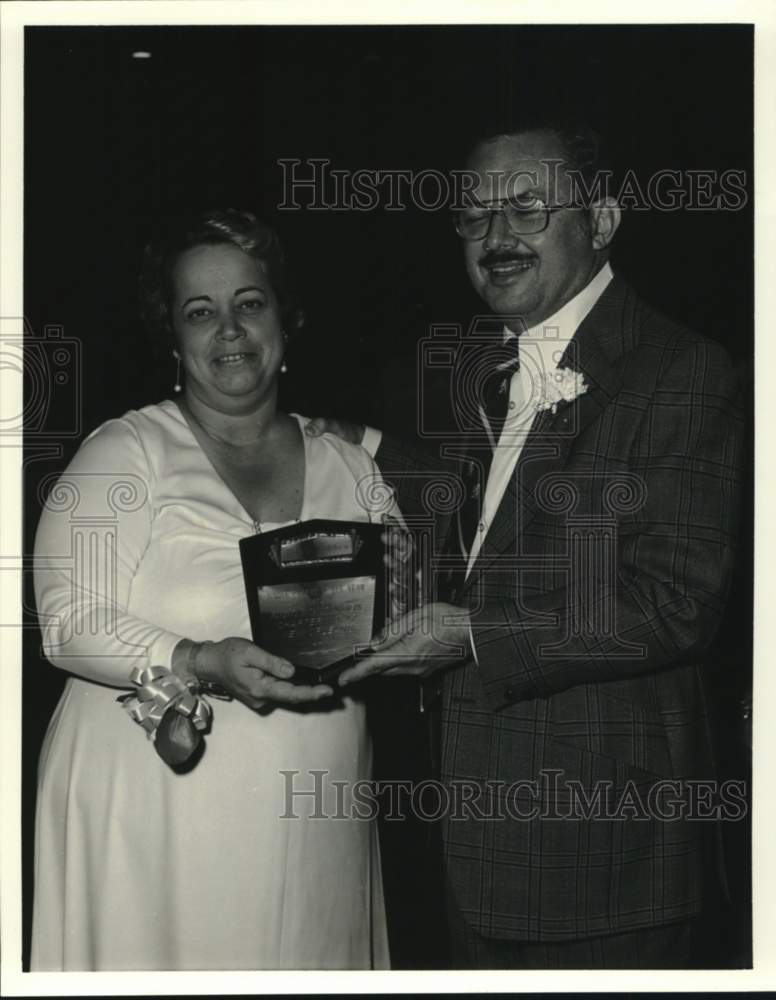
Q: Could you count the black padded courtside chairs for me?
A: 0